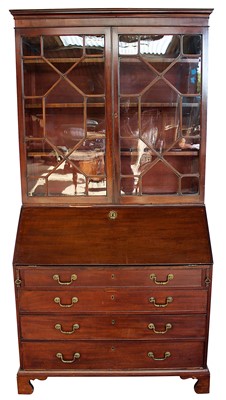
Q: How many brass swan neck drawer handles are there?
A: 8